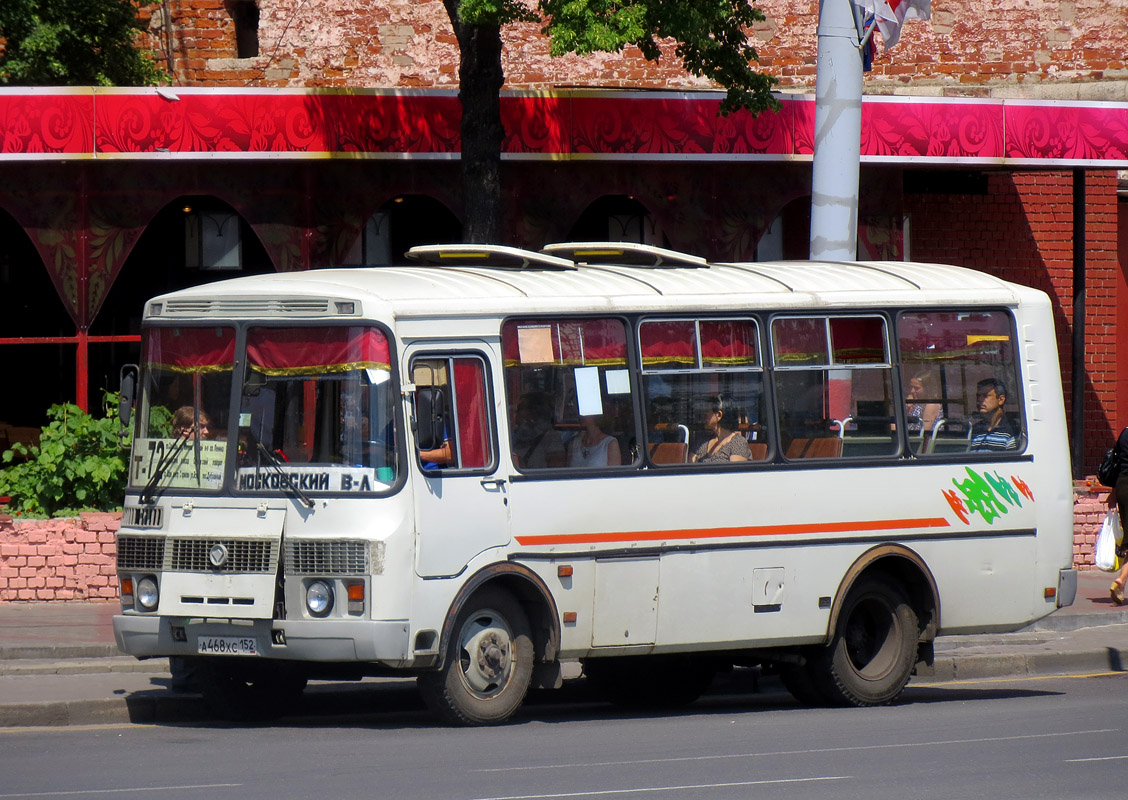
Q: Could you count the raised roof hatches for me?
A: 2